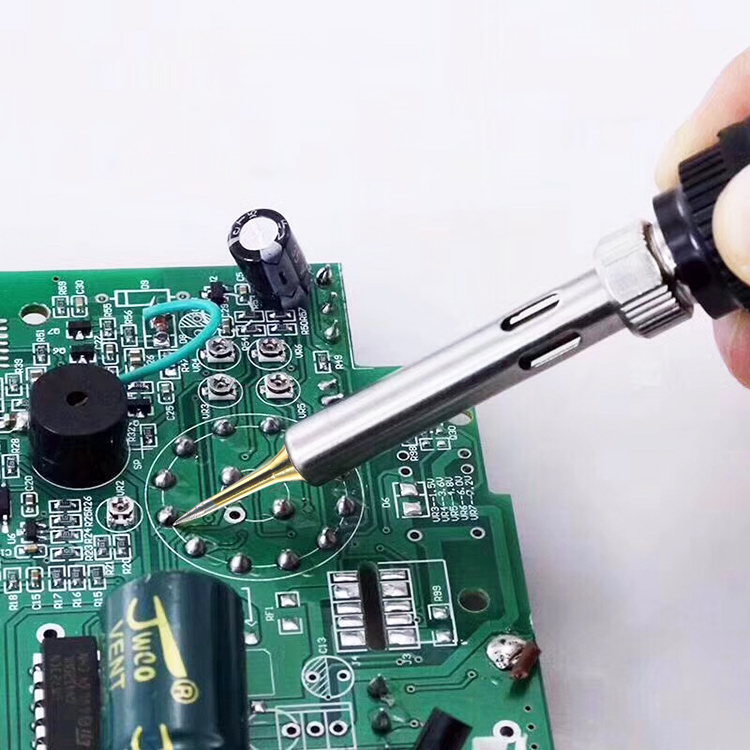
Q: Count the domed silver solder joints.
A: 12